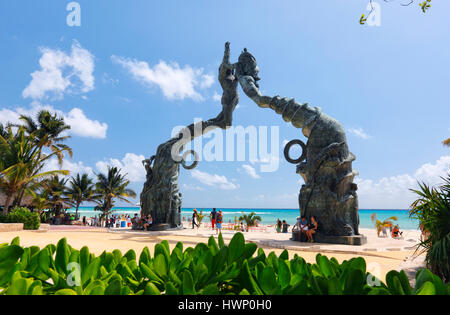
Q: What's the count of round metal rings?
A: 2